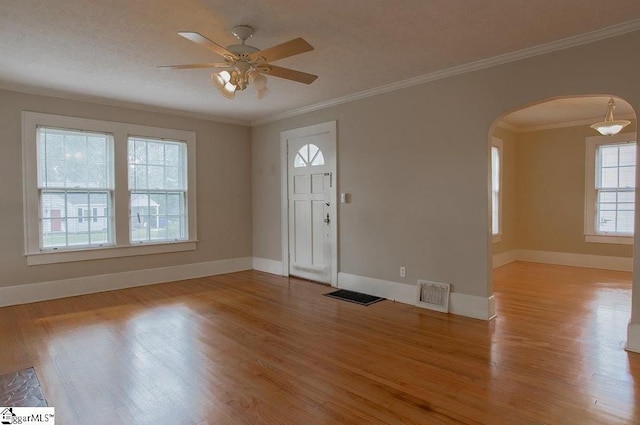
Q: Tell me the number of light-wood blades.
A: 4